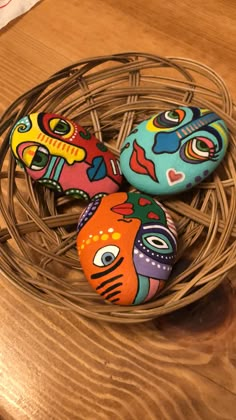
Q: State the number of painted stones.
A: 3